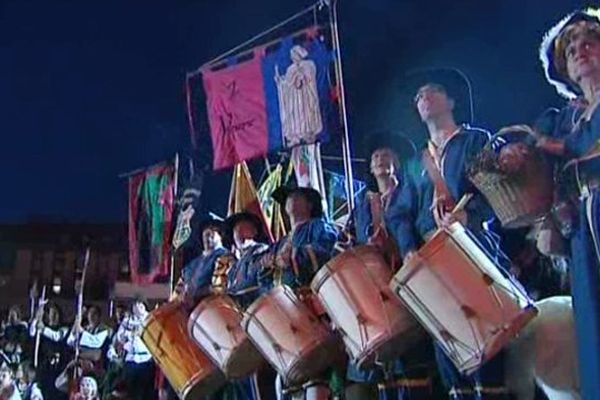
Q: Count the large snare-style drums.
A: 5